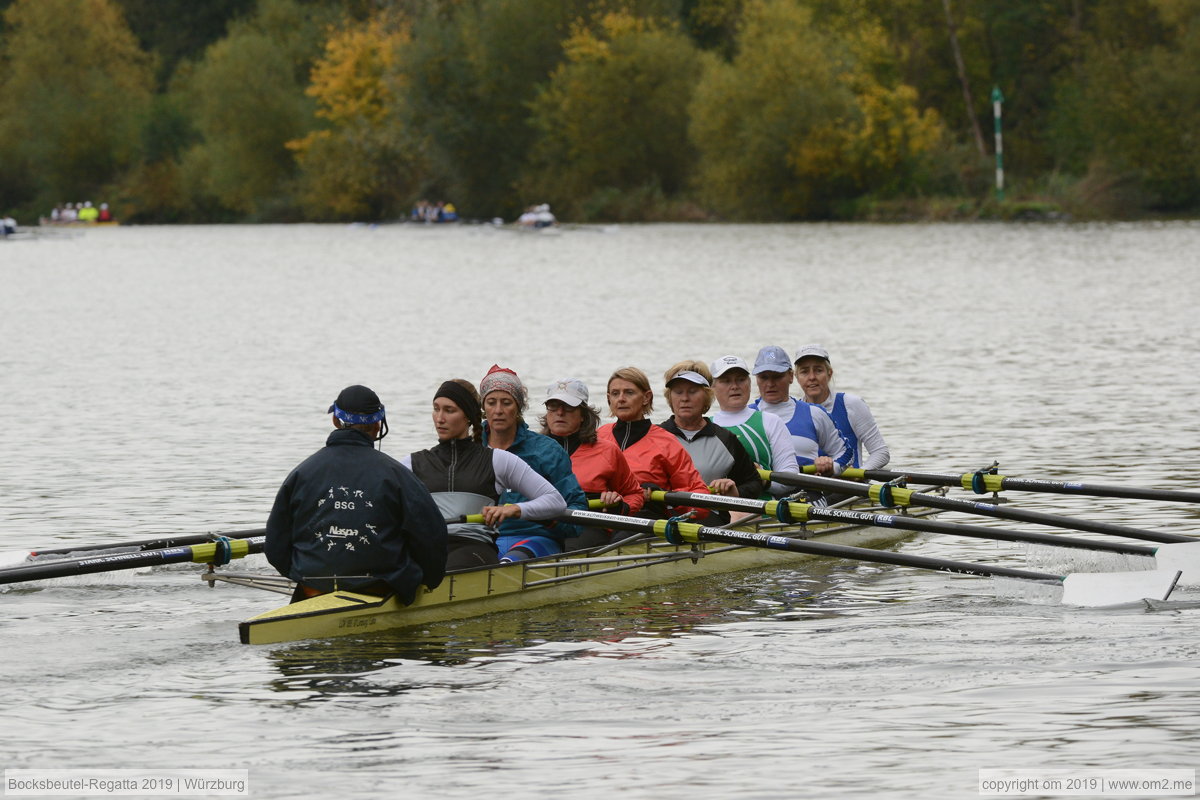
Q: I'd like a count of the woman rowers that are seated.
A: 8